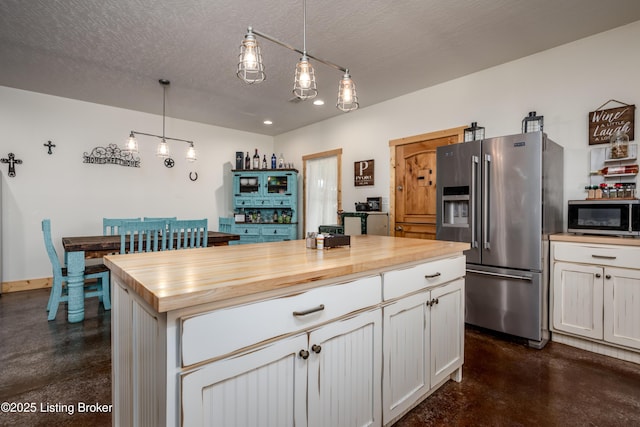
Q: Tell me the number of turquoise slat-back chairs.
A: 6